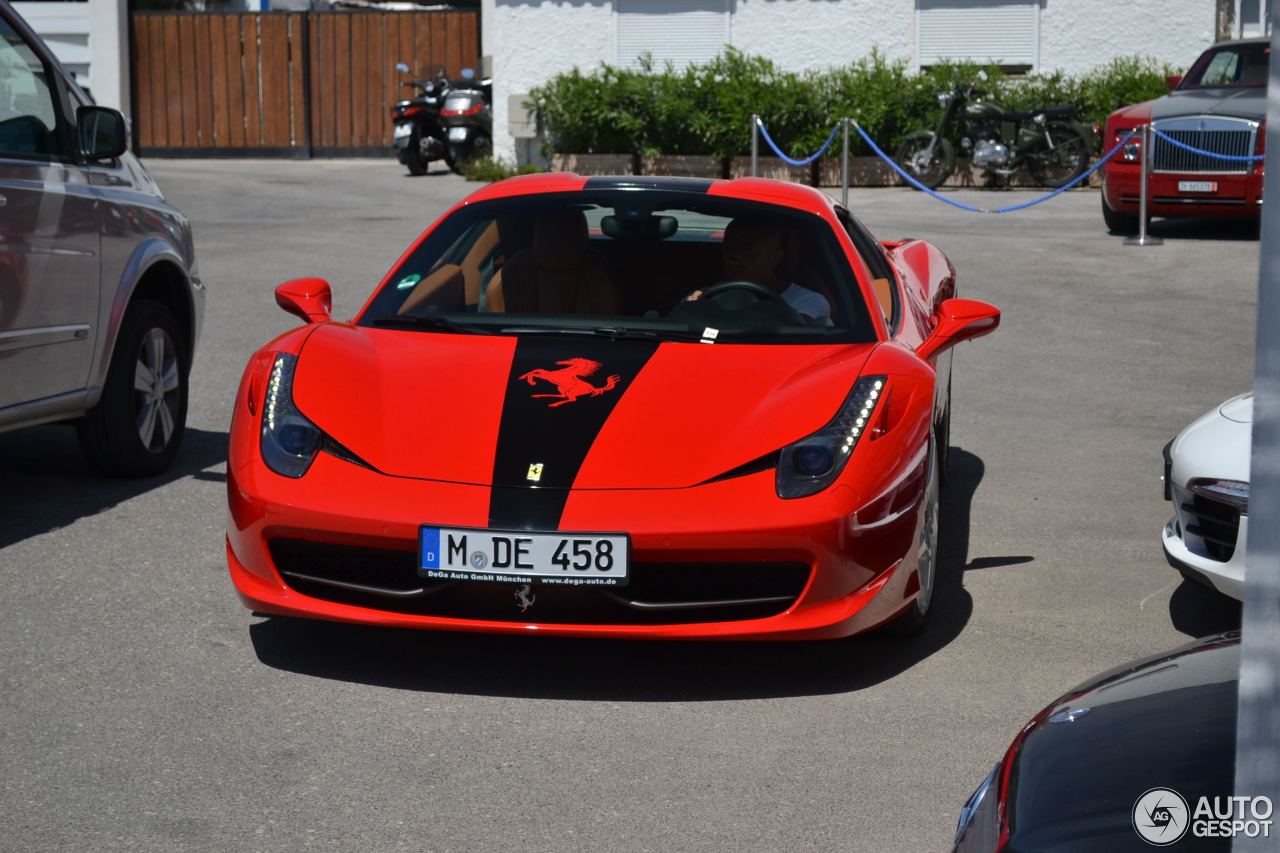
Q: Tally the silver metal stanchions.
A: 3